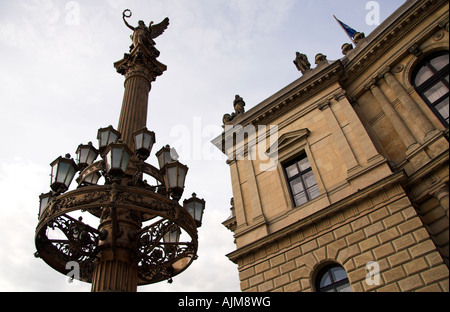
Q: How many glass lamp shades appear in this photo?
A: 11